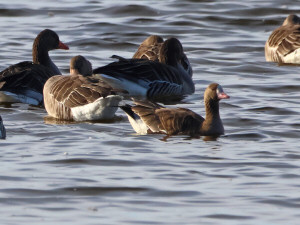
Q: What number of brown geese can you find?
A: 4